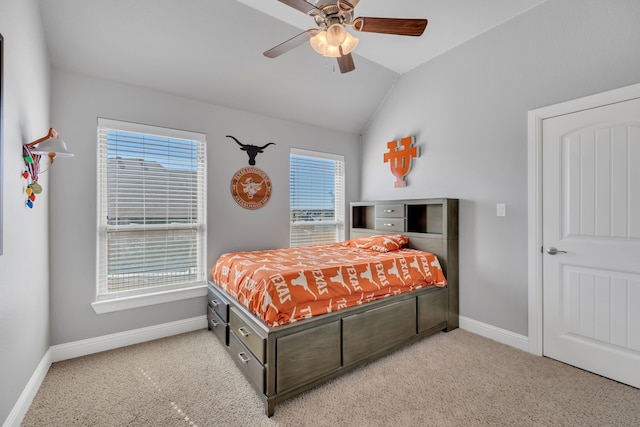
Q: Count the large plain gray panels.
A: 3